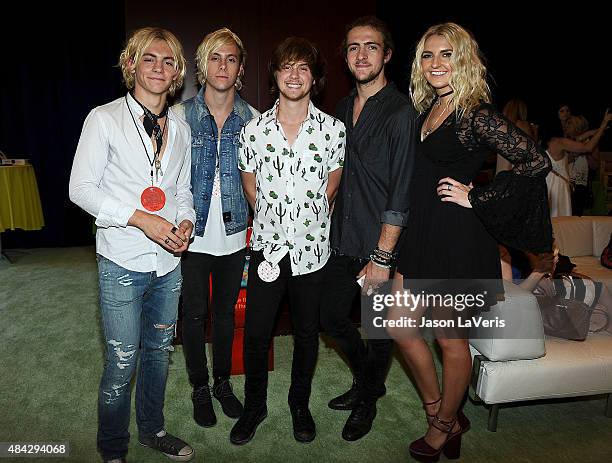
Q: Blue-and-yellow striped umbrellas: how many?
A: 0